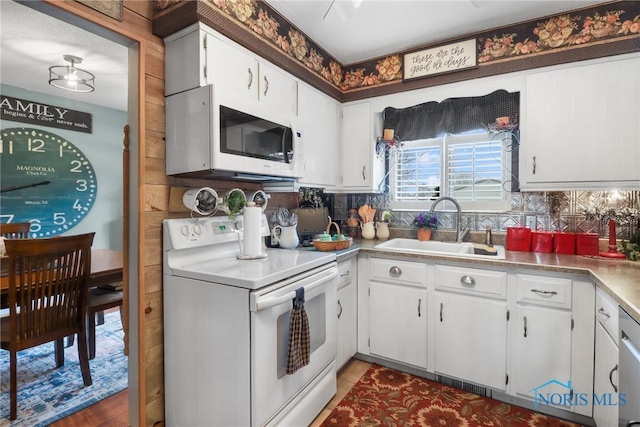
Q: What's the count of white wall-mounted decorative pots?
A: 3